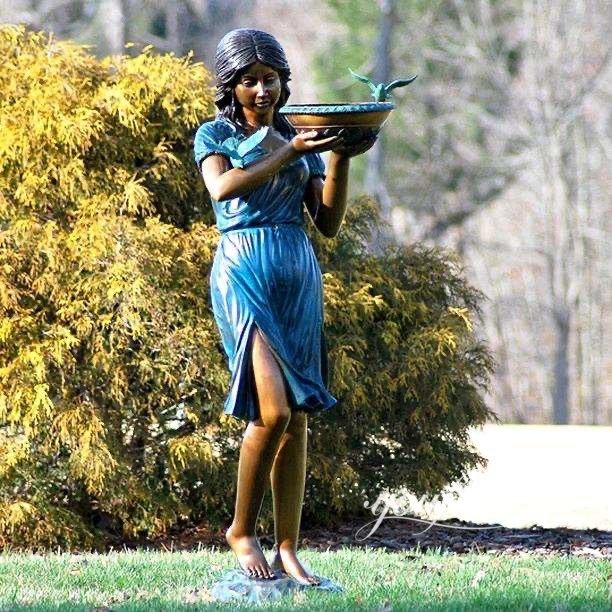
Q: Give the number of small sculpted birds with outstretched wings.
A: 2